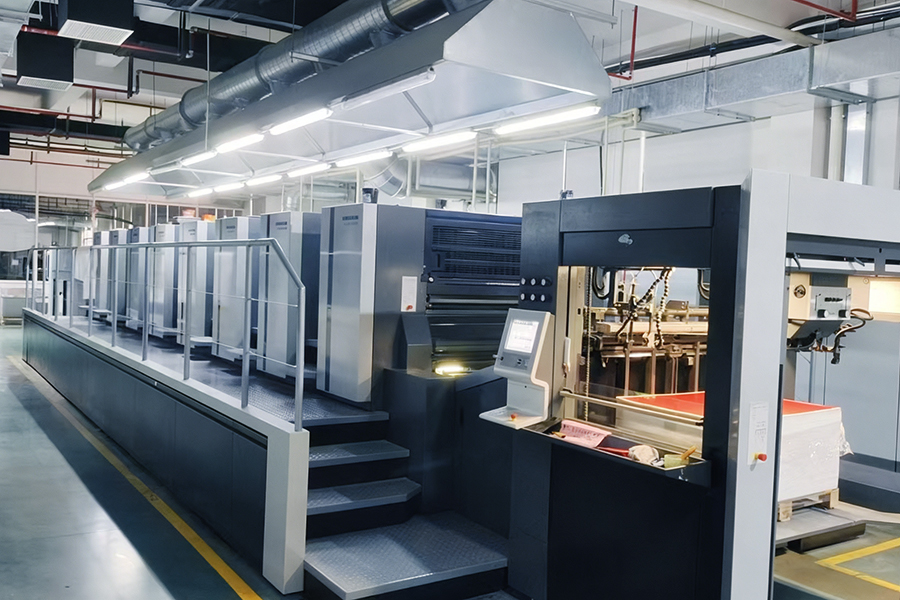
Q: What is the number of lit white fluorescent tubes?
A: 12